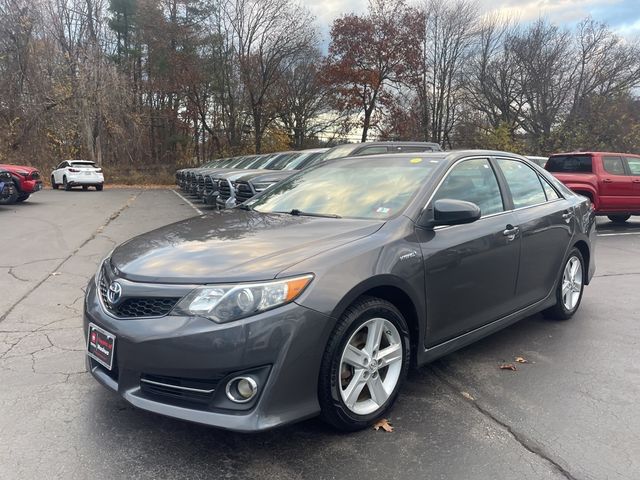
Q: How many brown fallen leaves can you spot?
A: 3